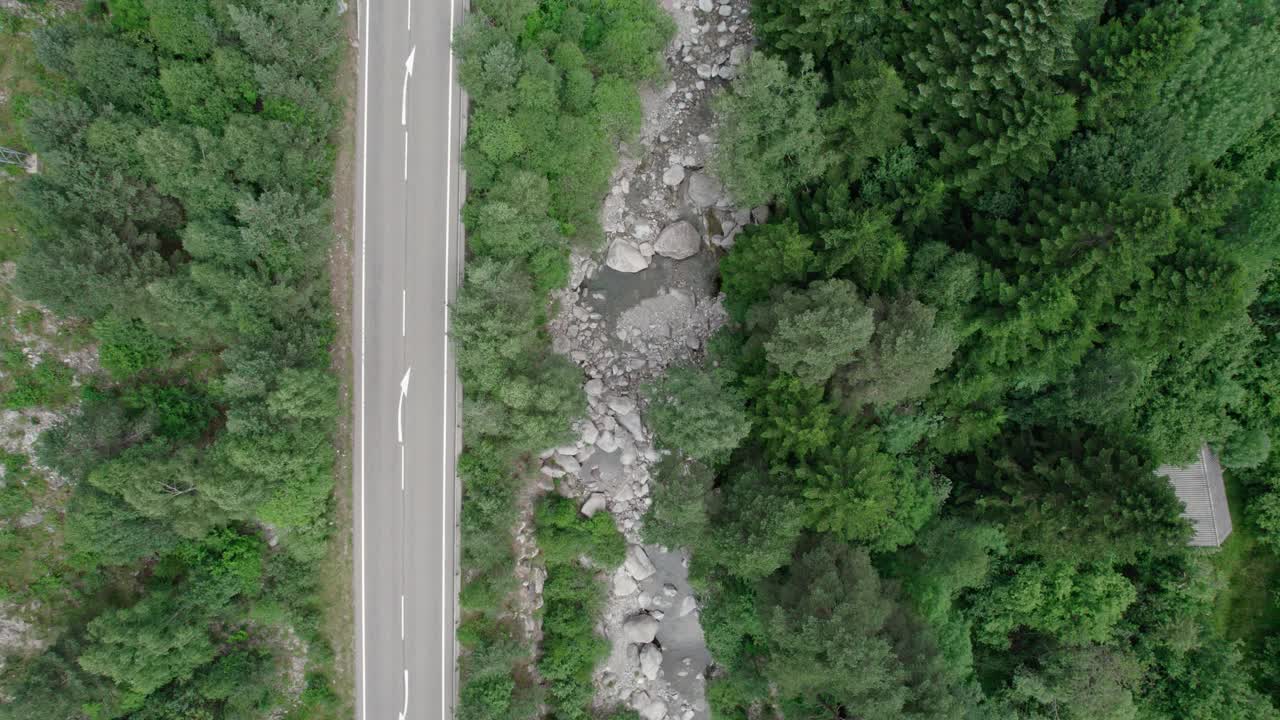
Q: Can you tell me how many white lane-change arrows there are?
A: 3